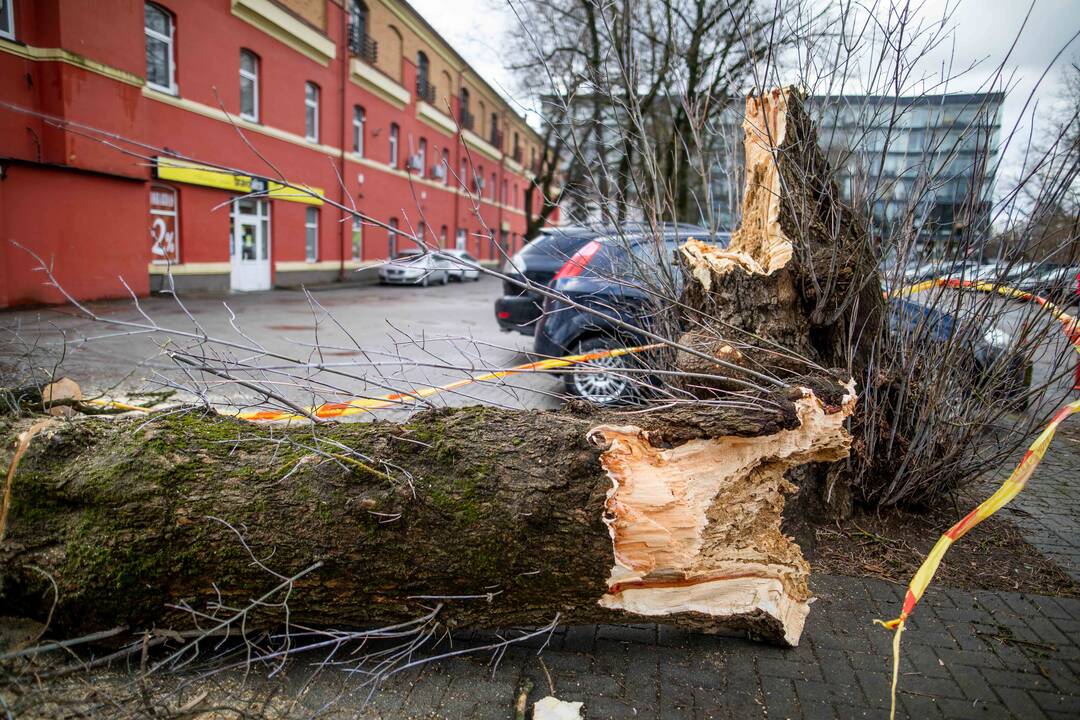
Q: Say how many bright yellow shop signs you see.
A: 1